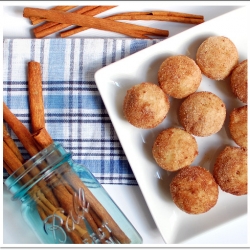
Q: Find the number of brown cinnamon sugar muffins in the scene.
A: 9